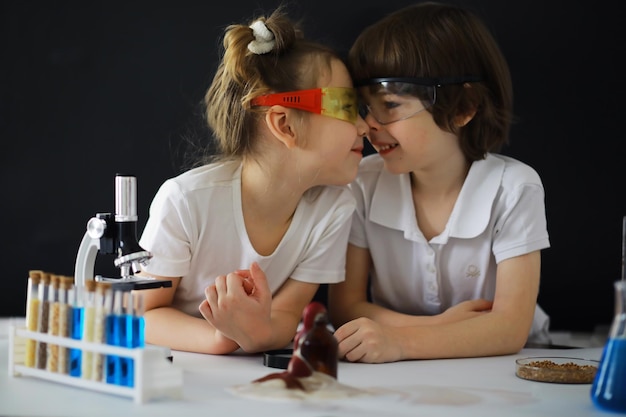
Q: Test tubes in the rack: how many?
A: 10